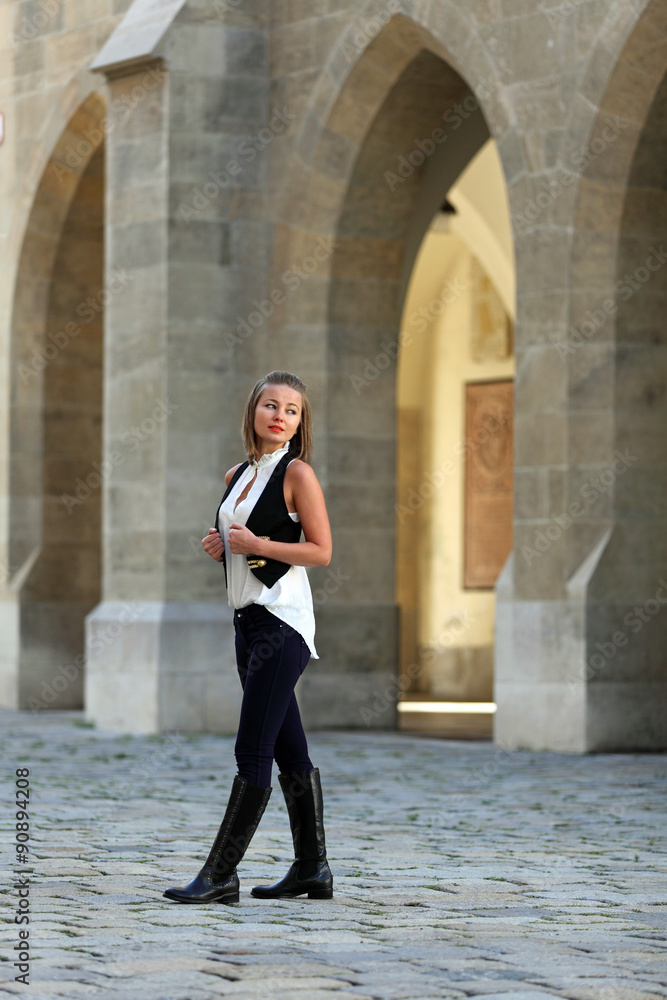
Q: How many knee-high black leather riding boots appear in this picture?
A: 2